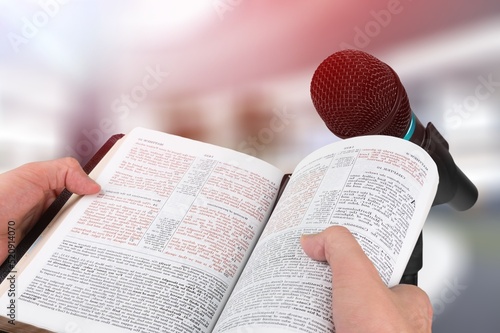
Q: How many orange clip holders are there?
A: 0